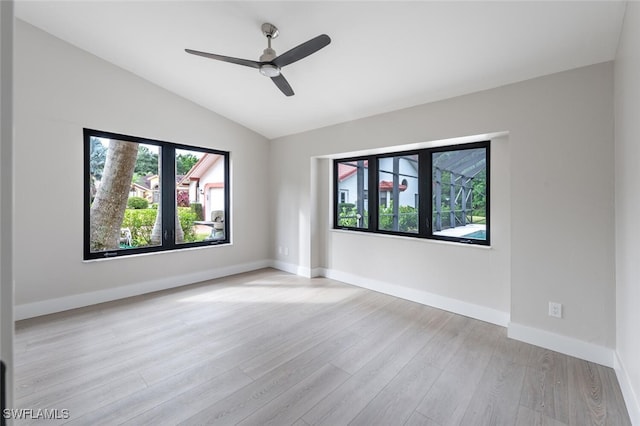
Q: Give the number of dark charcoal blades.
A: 3